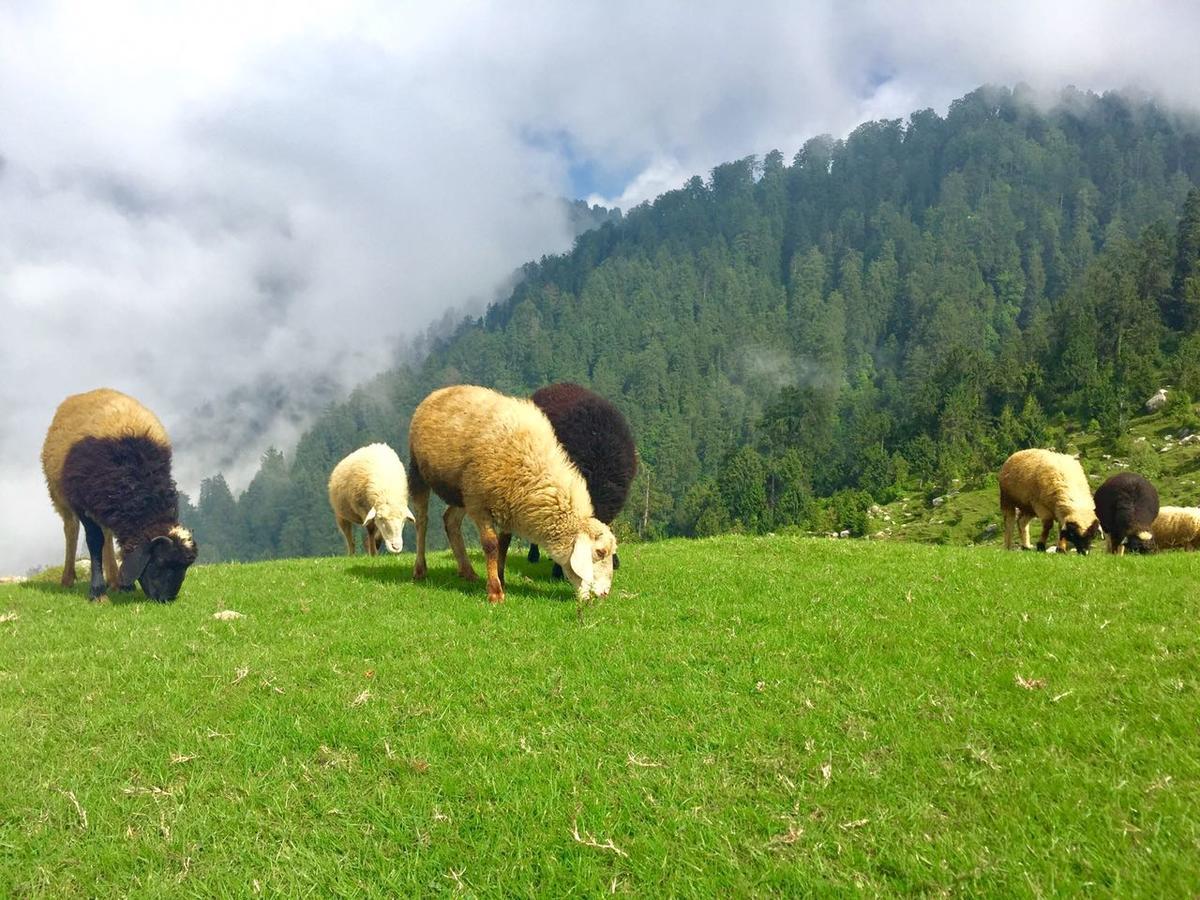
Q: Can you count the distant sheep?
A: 3